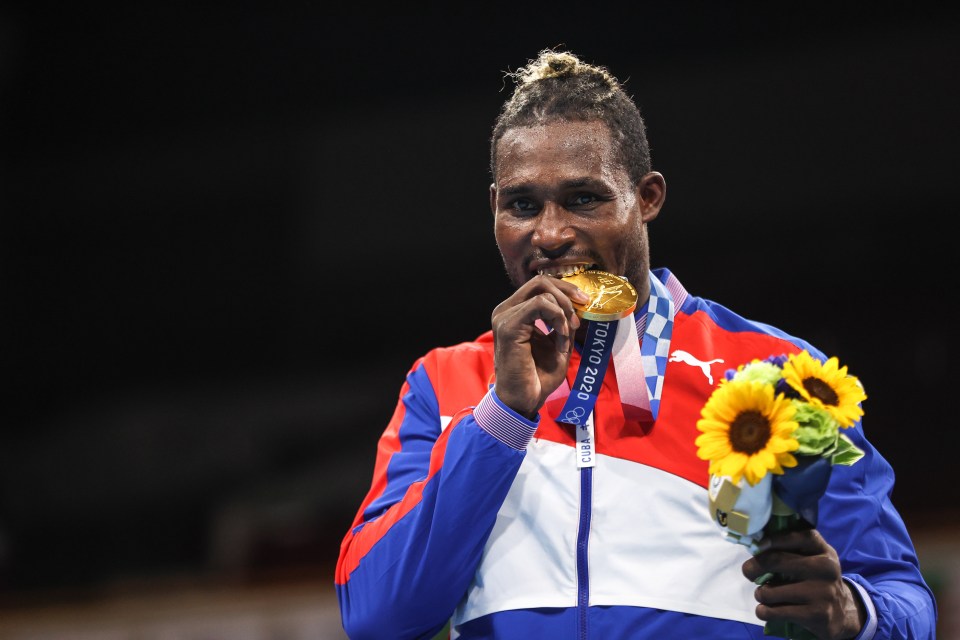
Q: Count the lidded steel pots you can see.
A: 0